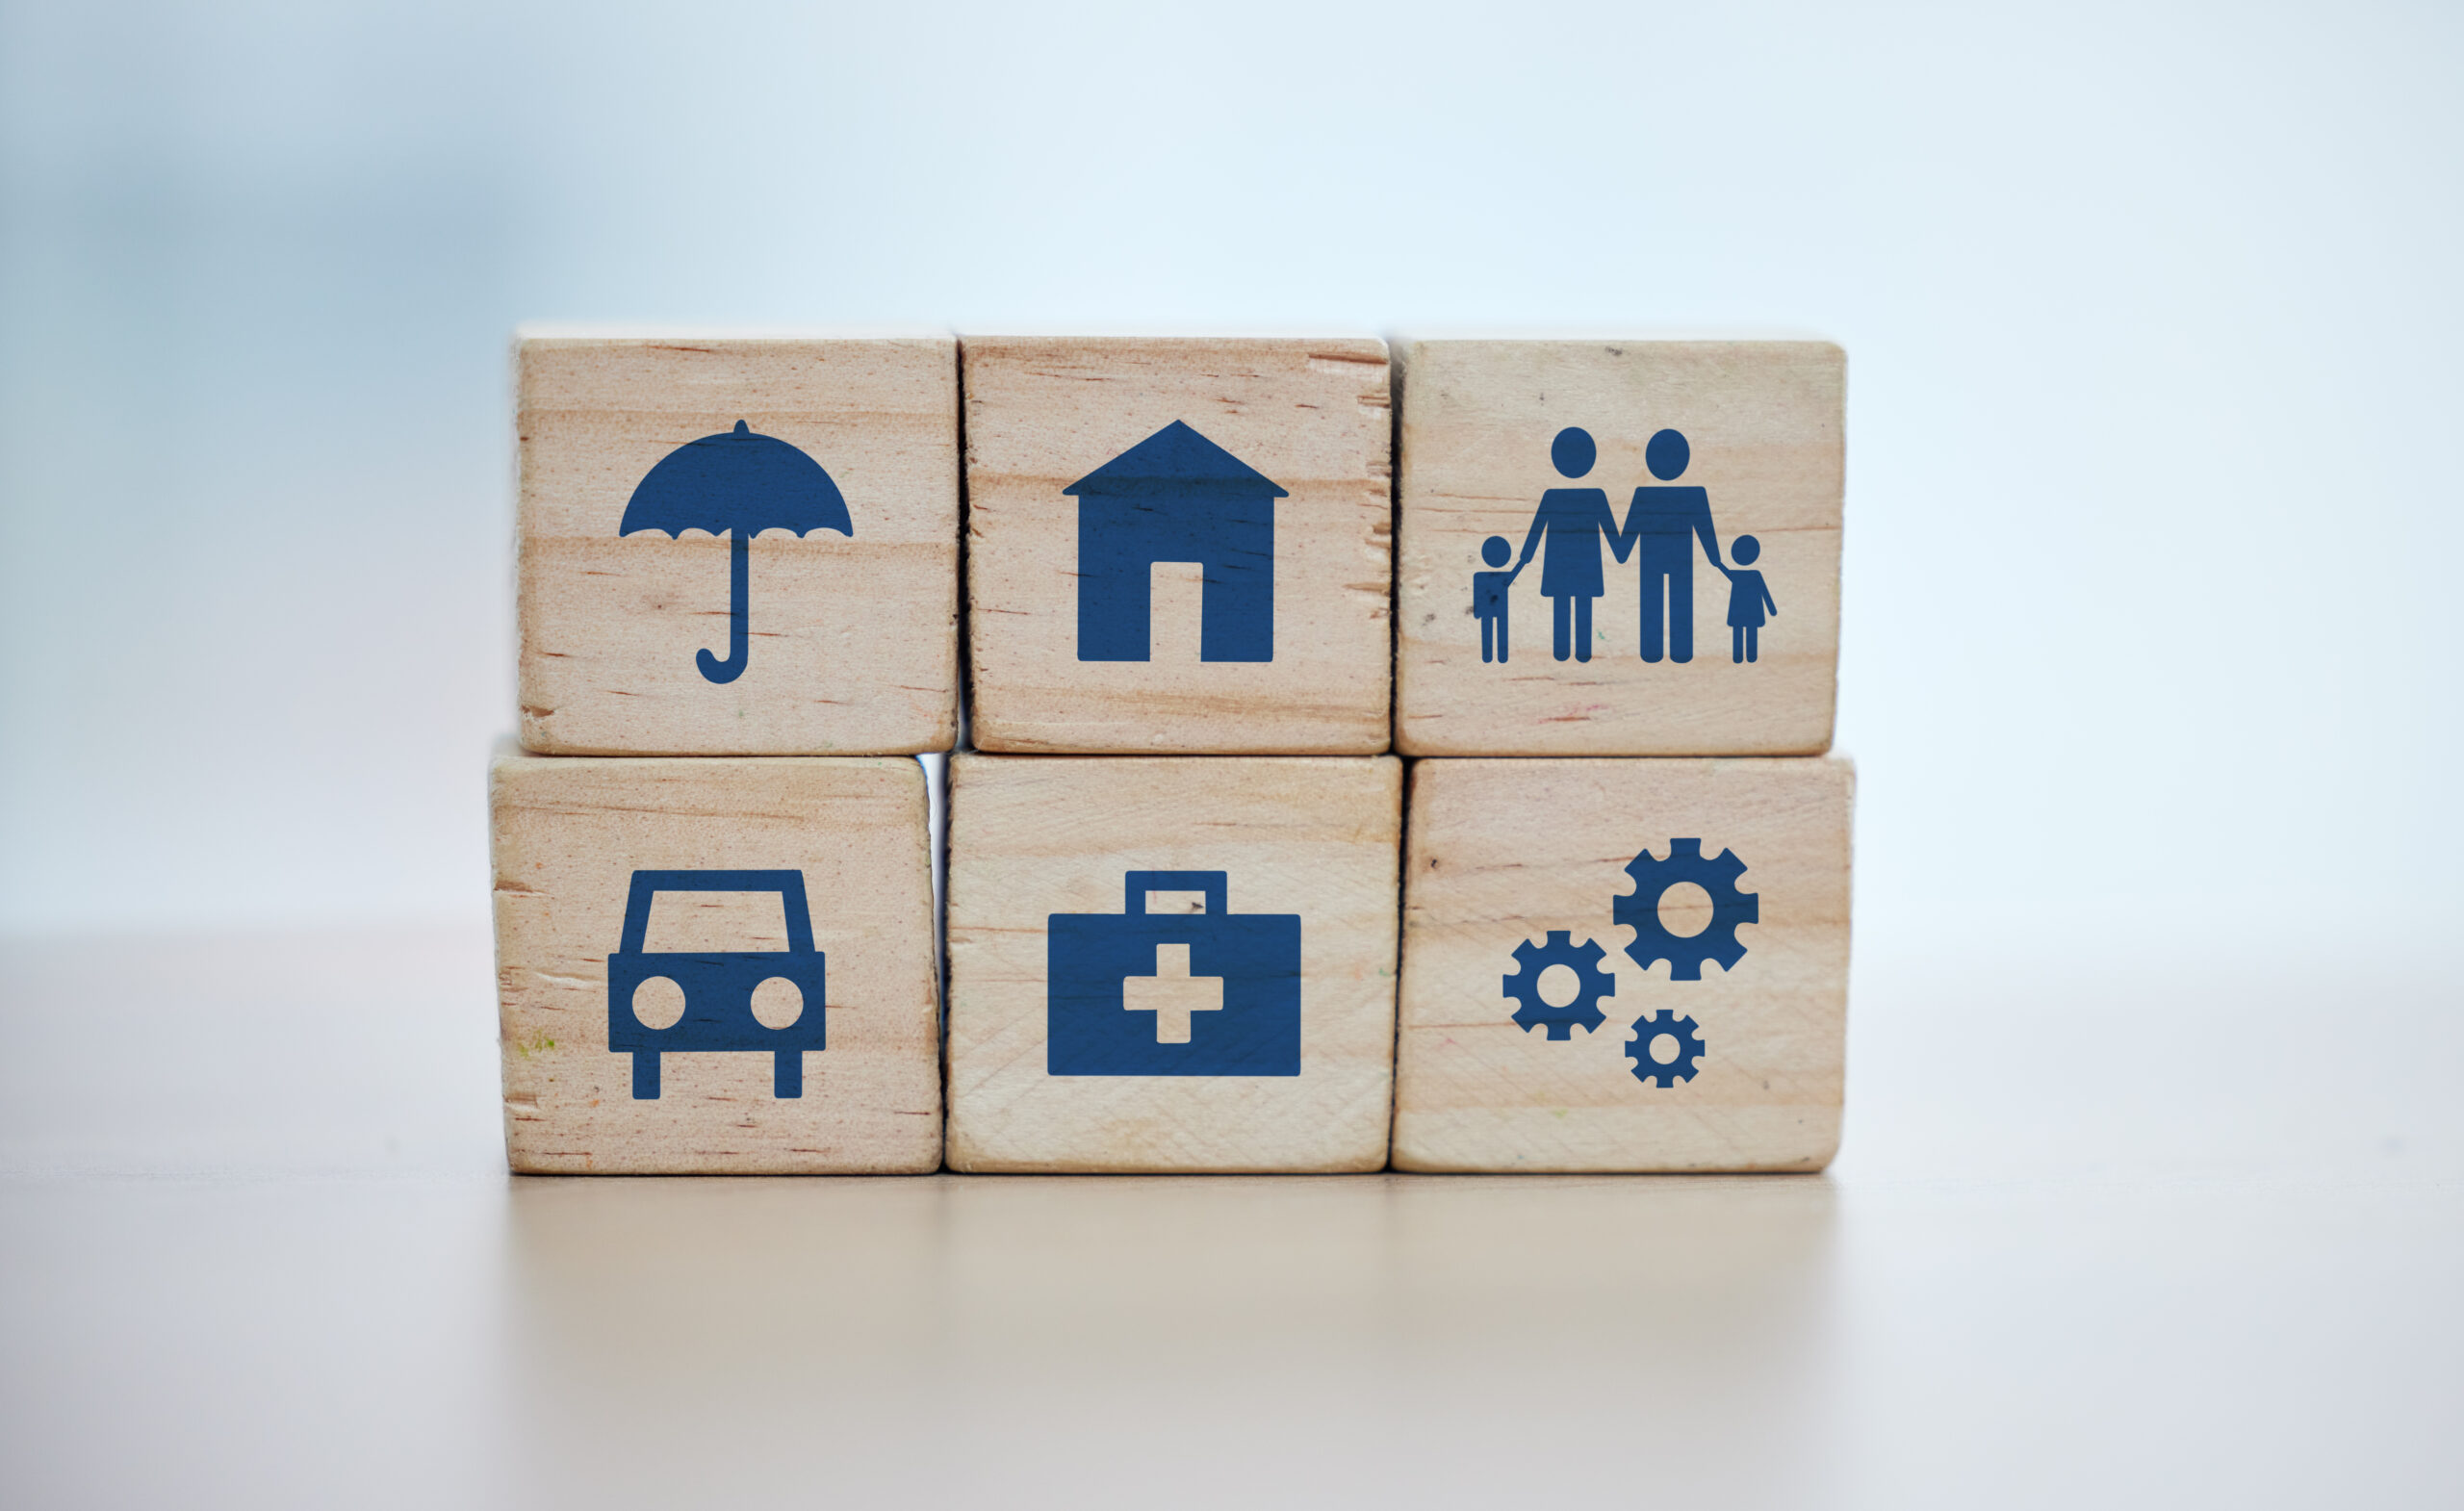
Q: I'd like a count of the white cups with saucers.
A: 0